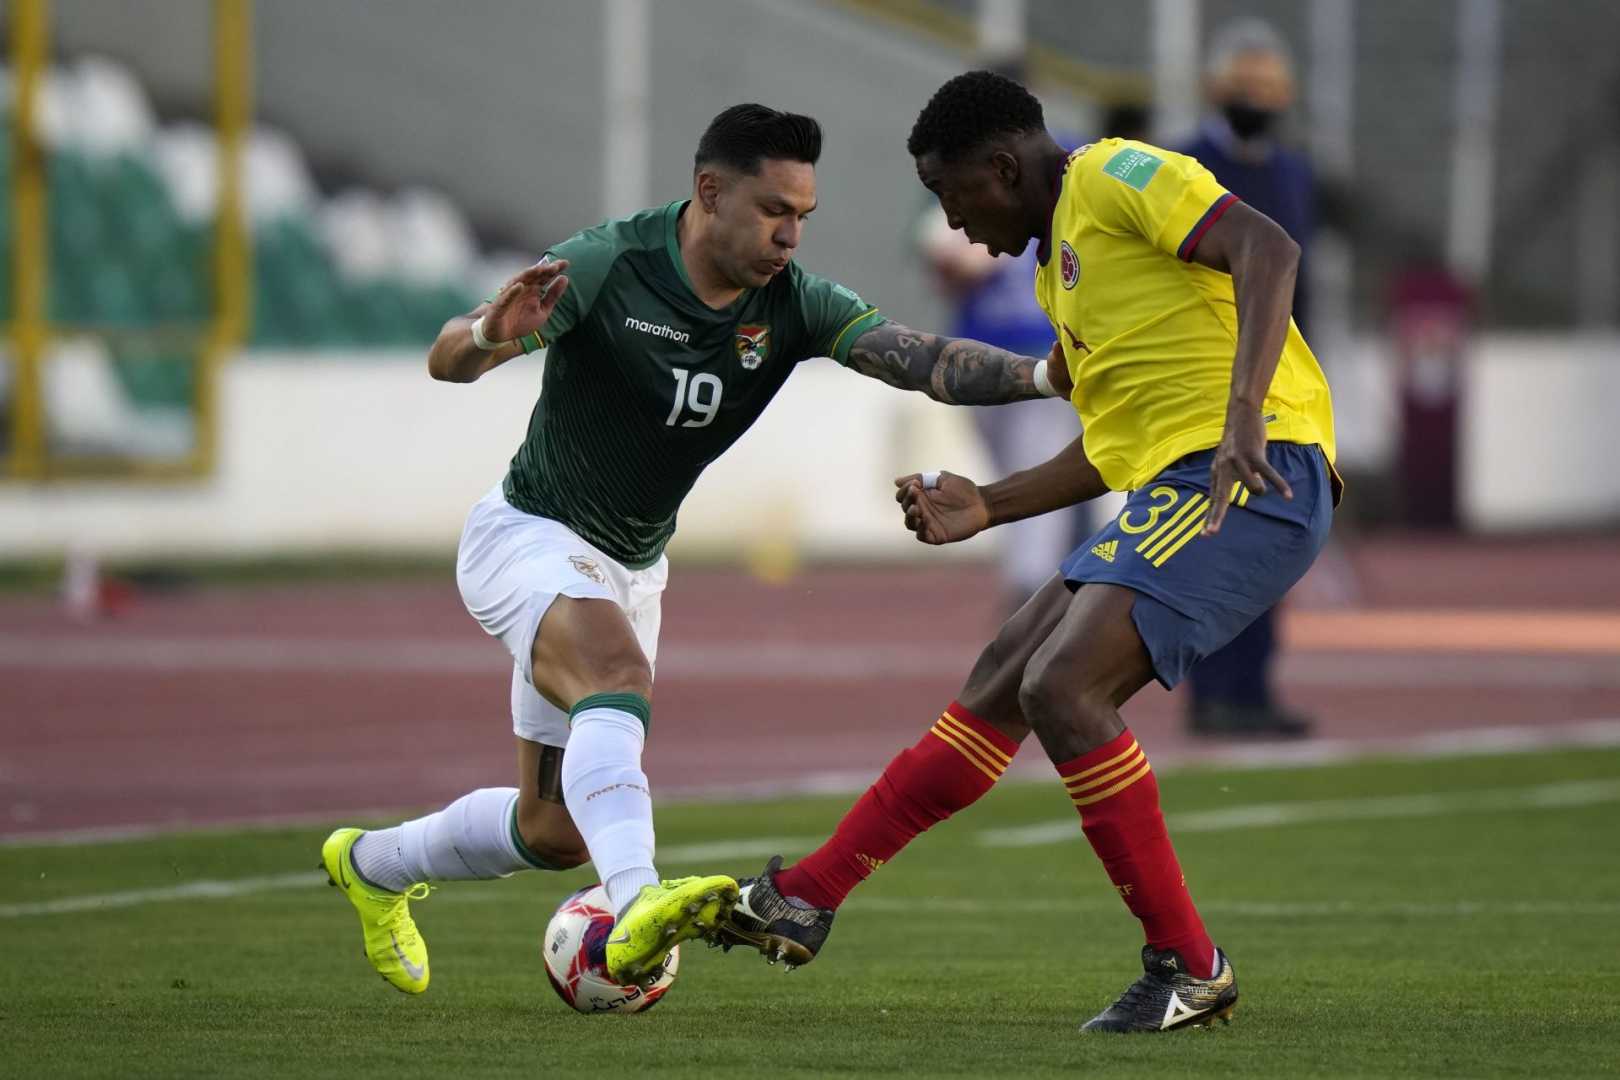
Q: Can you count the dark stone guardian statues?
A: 0